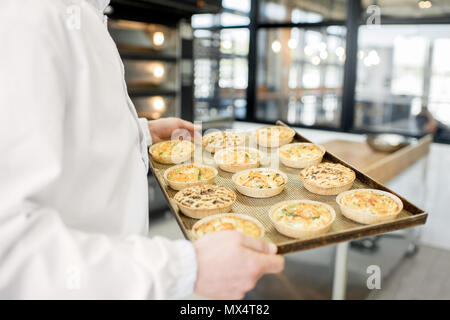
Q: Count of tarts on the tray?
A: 12